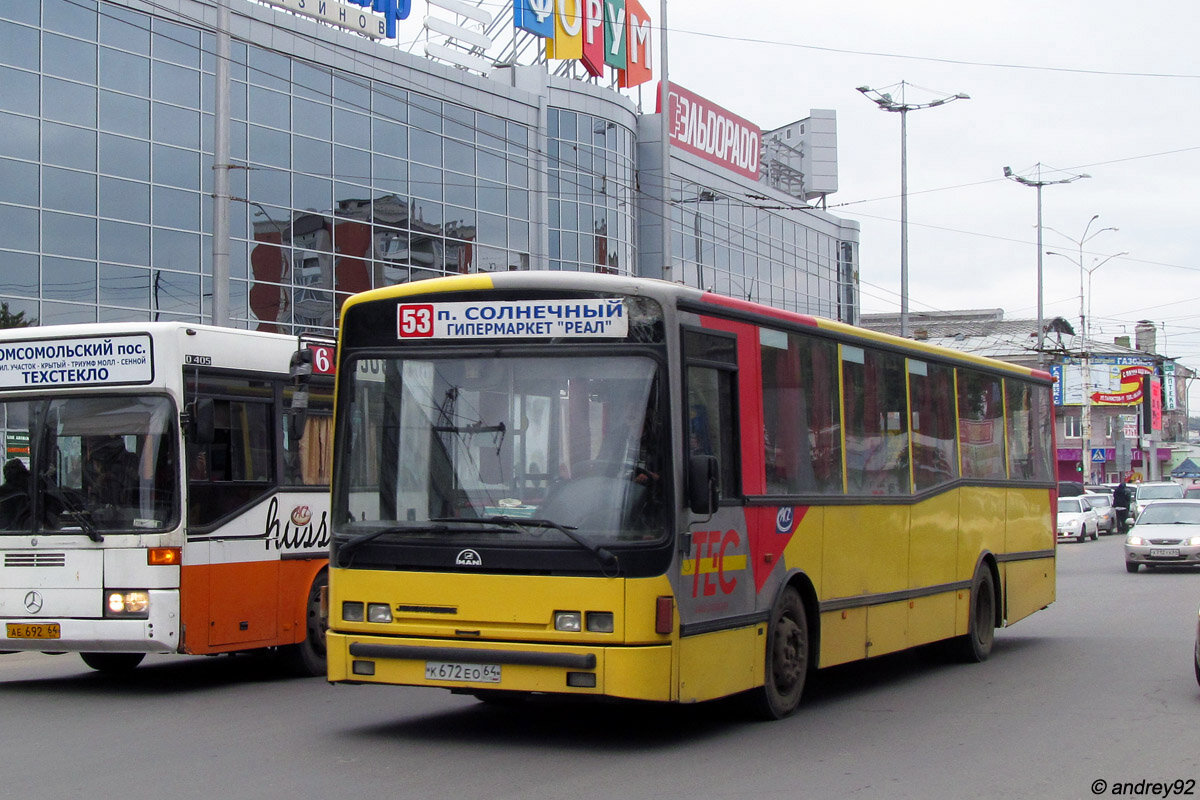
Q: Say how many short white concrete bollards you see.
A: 0